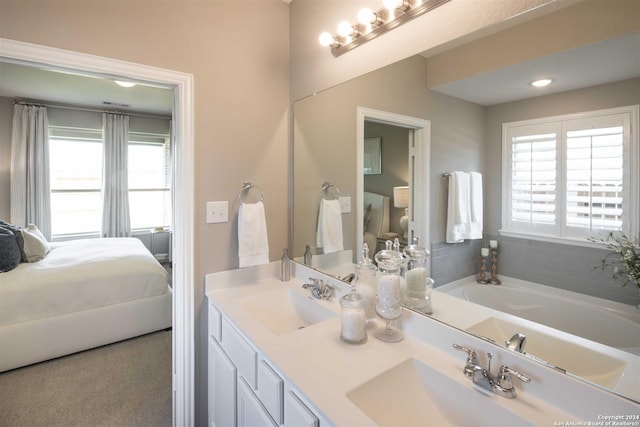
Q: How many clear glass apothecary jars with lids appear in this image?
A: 3